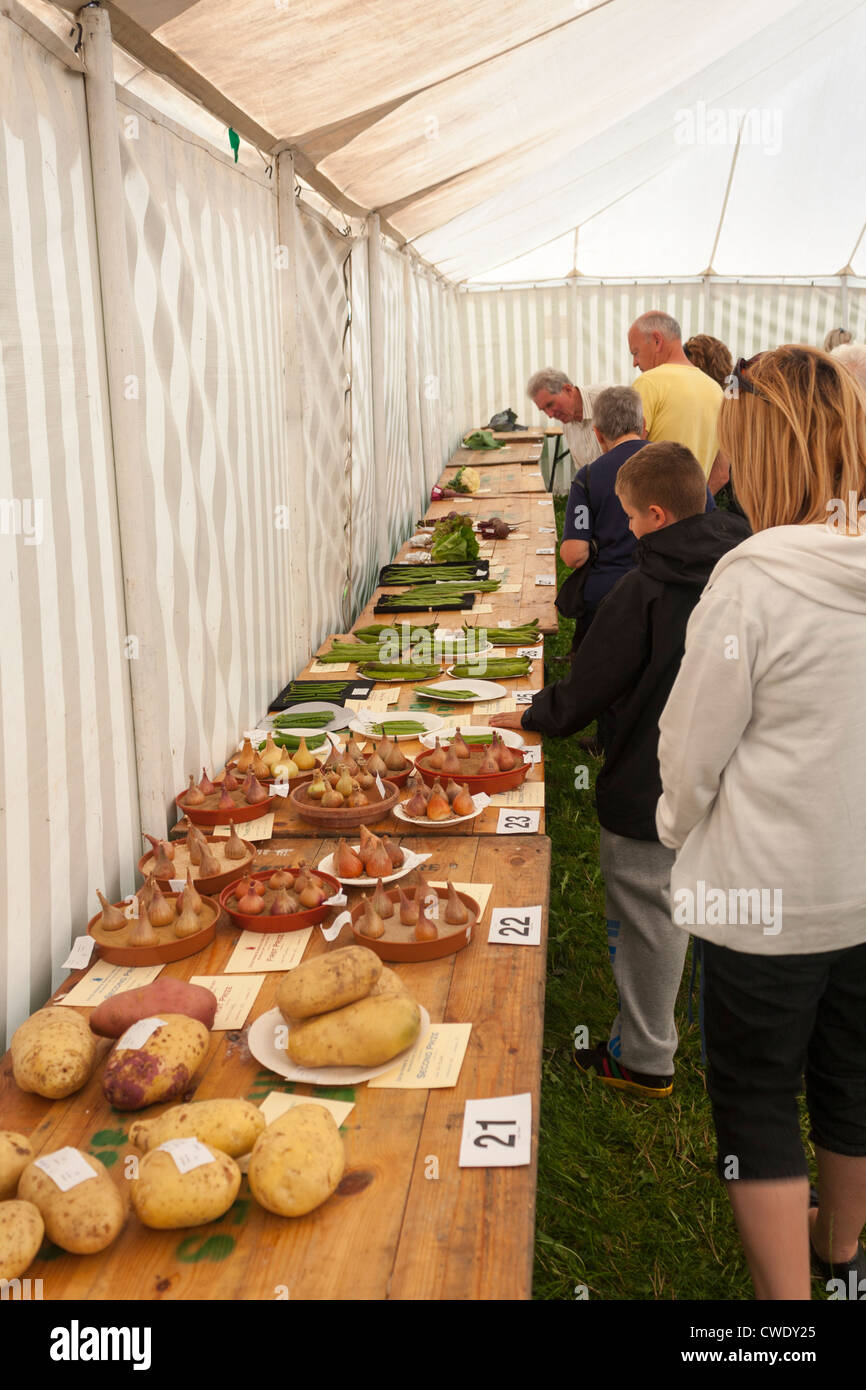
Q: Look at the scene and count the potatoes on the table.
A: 12